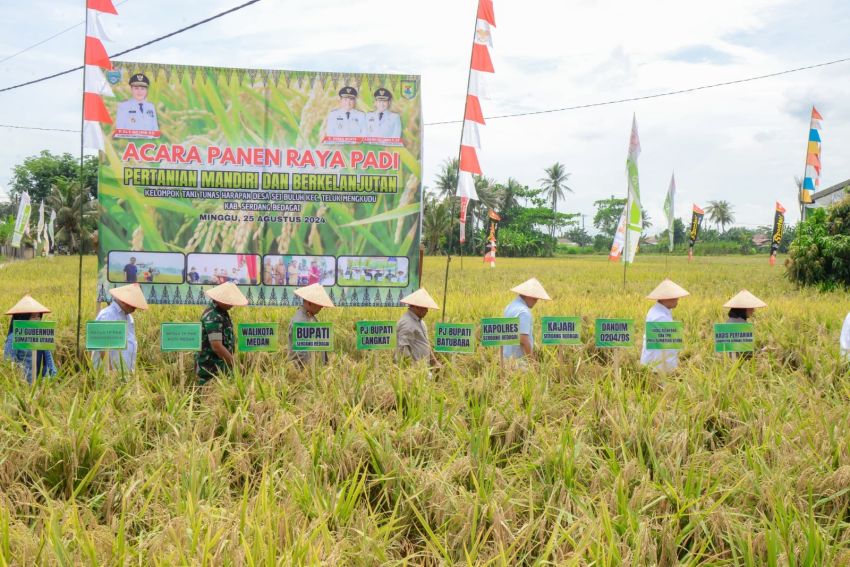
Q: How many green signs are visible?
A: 12